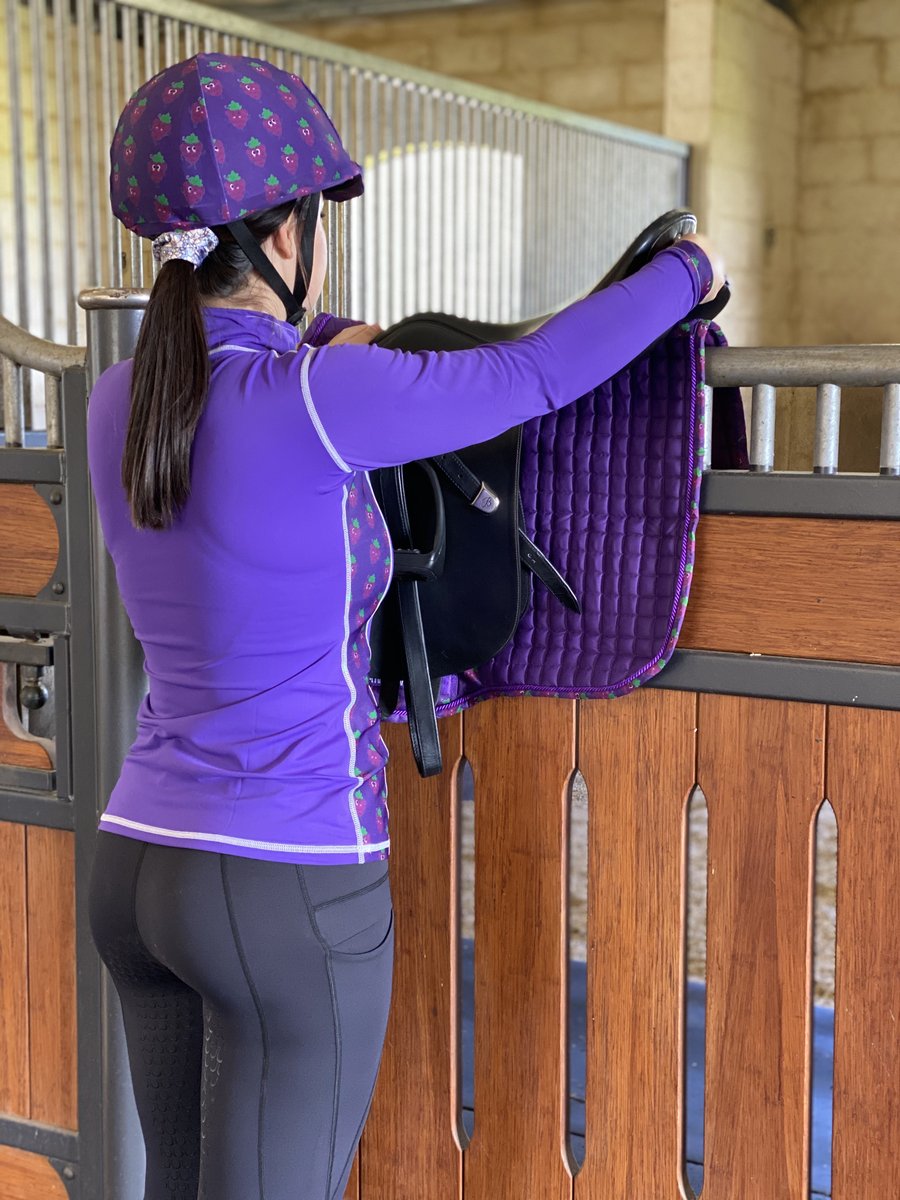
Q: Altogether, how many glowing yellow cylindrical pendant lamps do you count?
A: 0